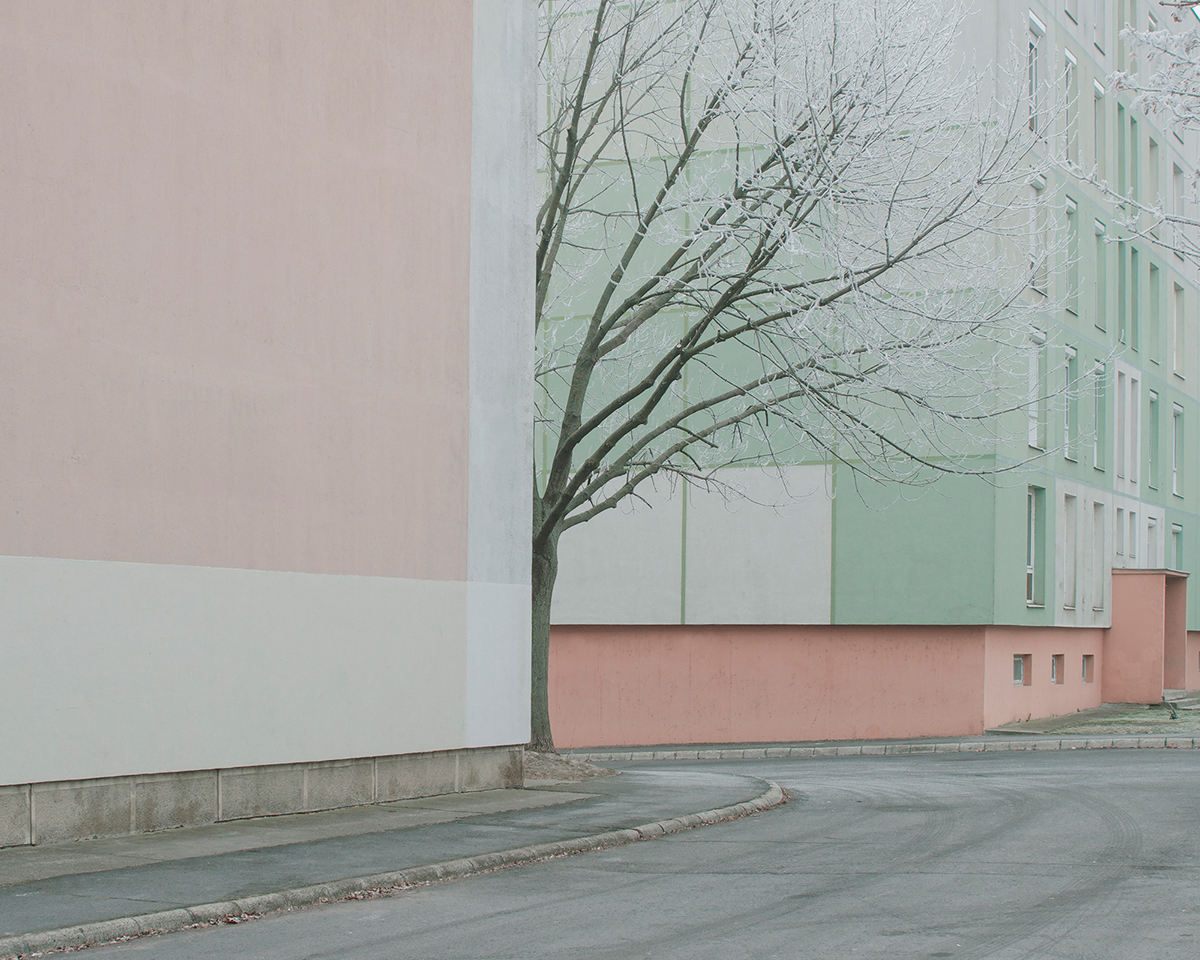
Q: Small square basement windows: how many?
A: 3